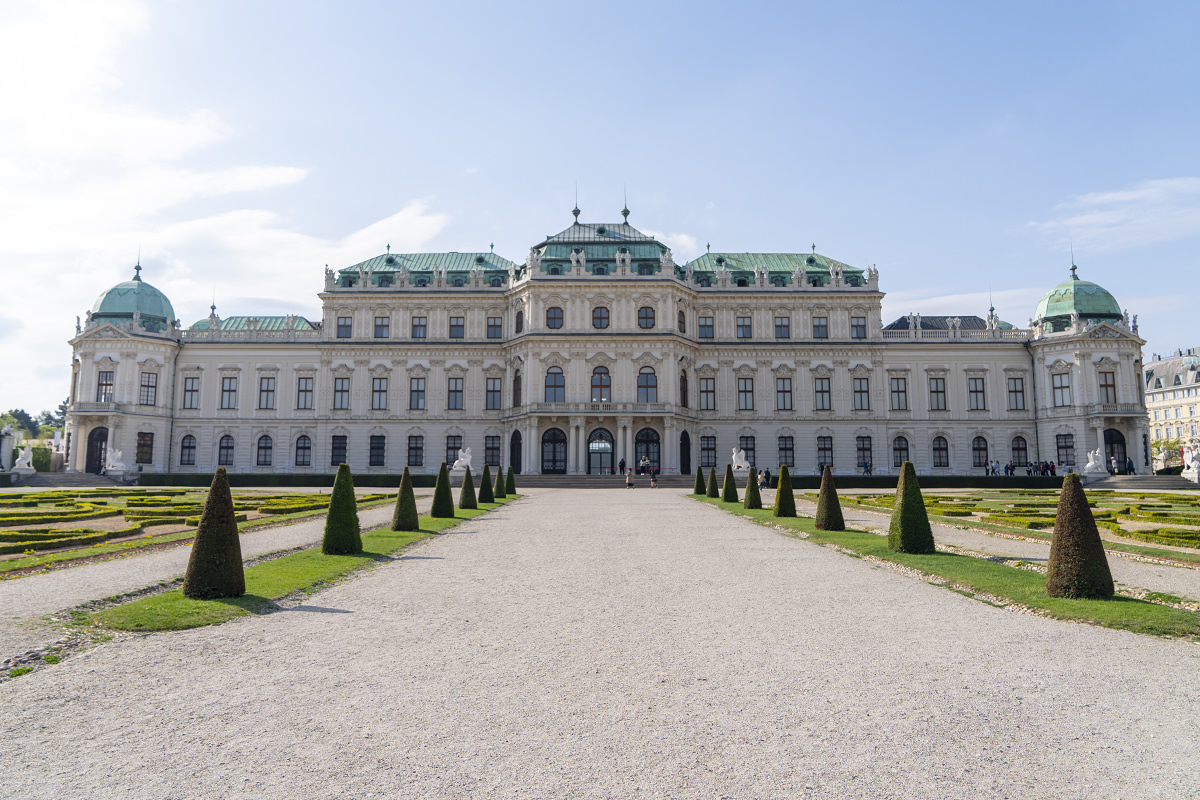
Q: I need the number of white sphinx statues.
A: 6